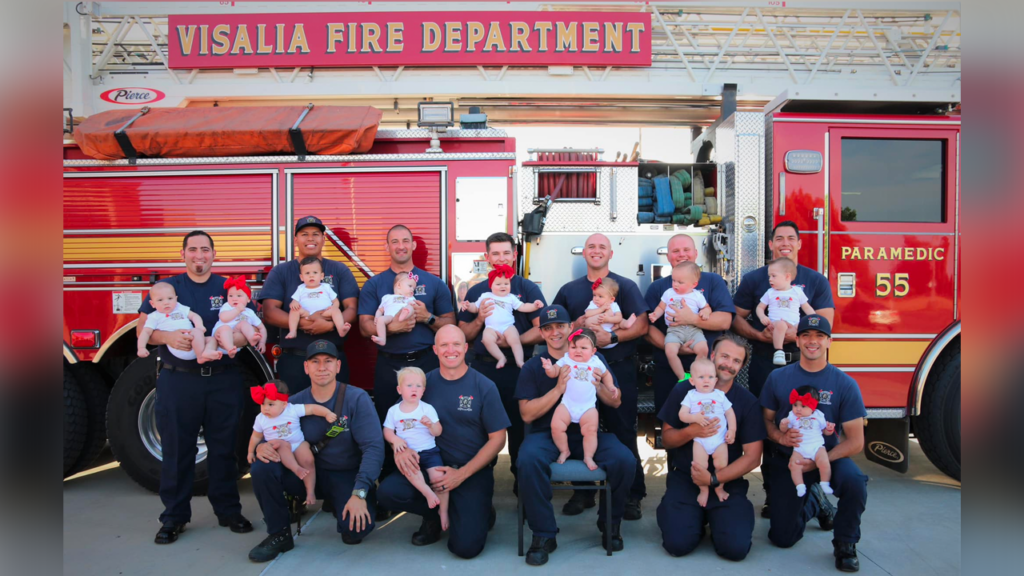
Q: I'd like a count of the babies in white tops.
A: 13